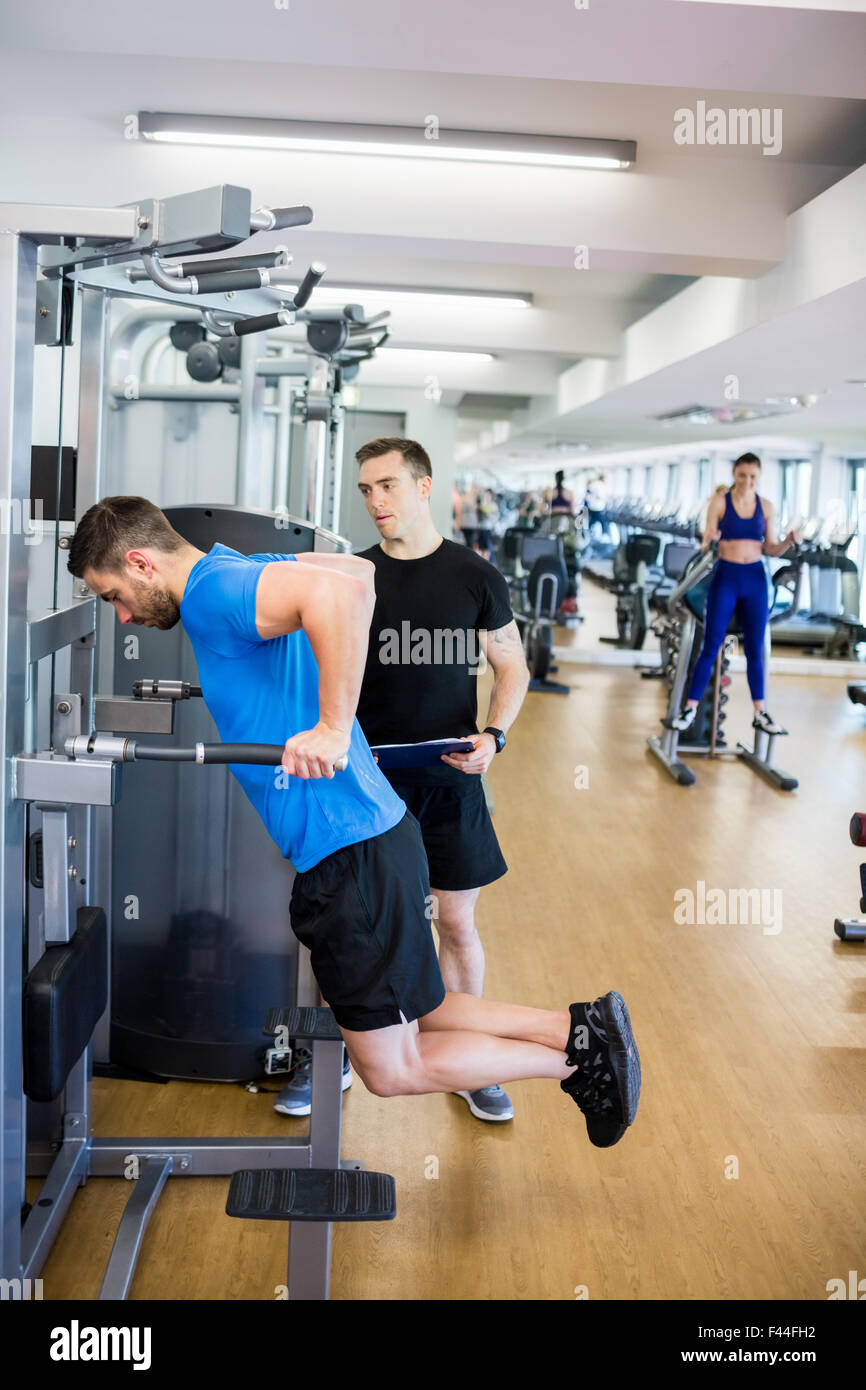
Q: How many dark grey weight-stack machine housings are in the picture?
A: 1